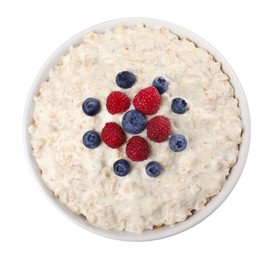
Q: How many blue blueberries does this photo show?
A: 9